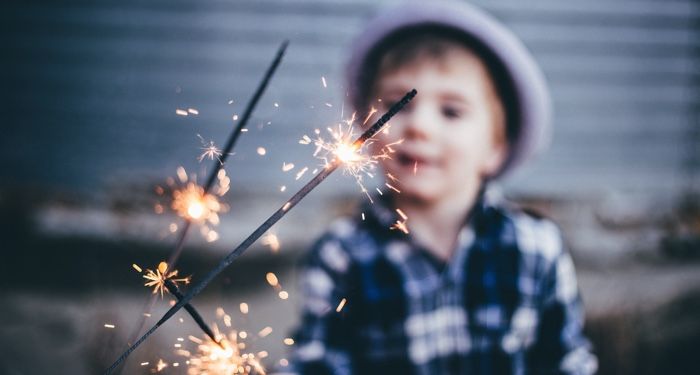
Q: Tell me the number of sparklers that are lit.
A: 3